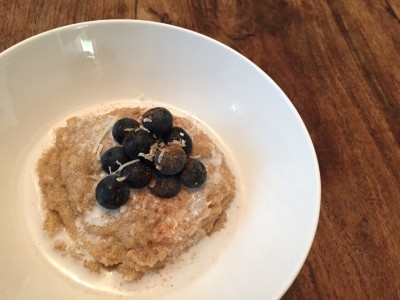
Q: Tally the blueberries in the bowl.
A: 10